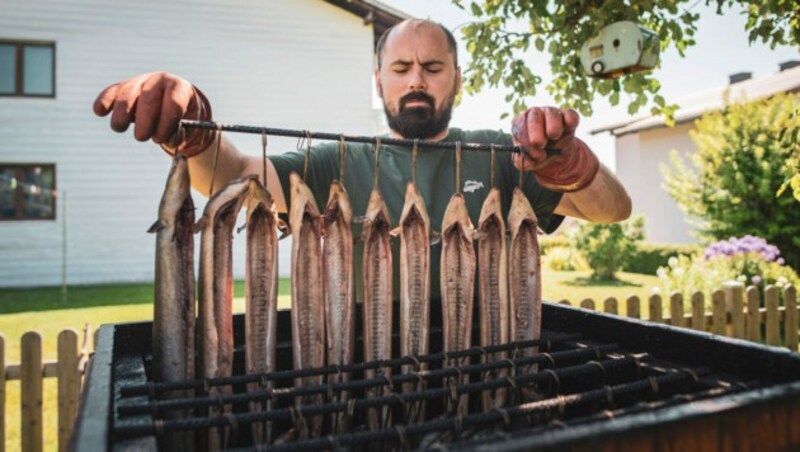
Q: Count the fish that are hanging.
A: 10